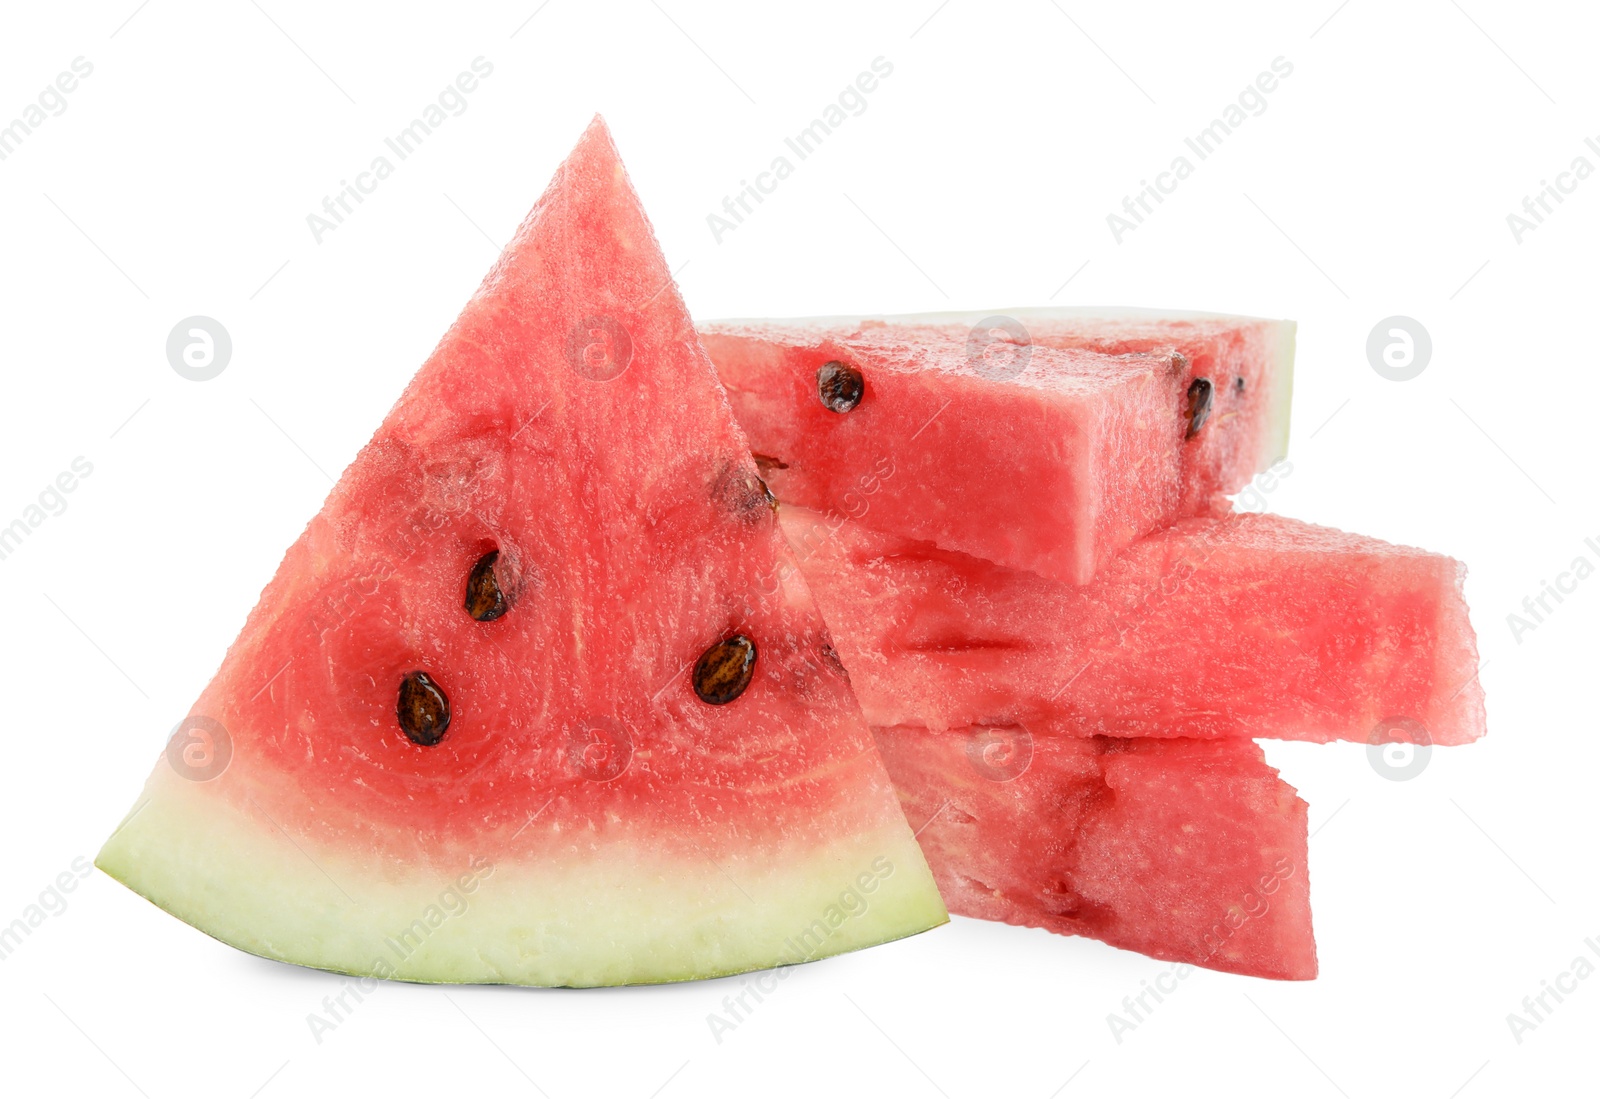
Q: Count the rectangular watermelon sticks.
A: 3